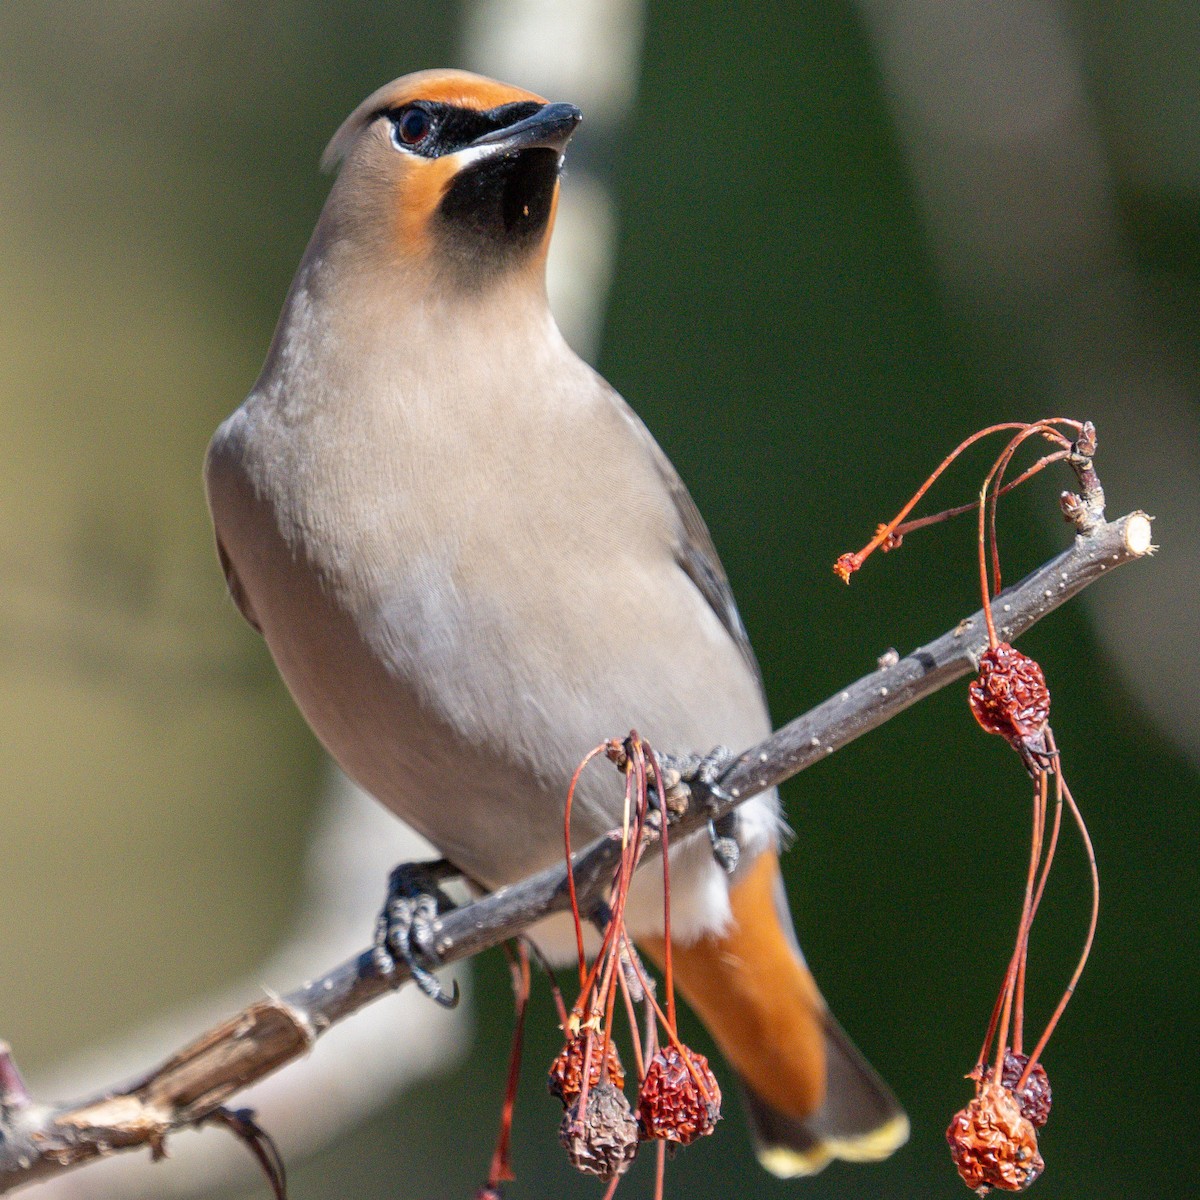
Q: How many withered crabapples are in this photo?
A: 6